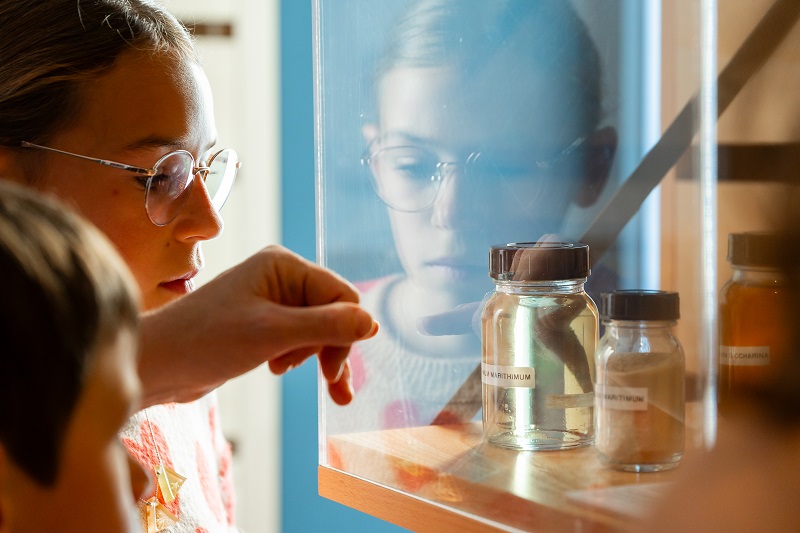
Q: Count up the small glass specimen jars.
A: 3